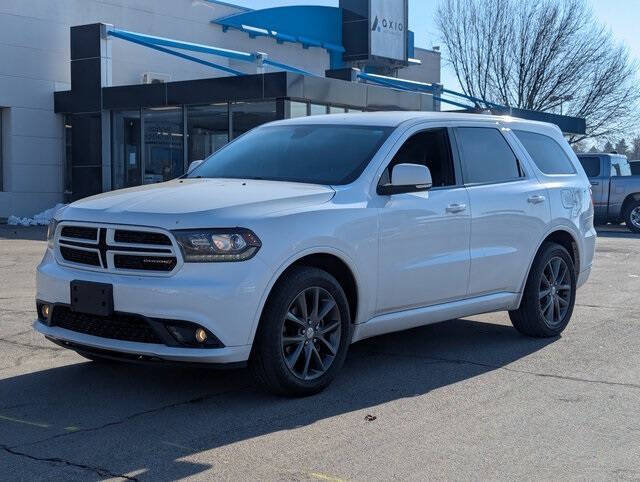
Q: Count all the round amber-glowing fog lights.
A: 2